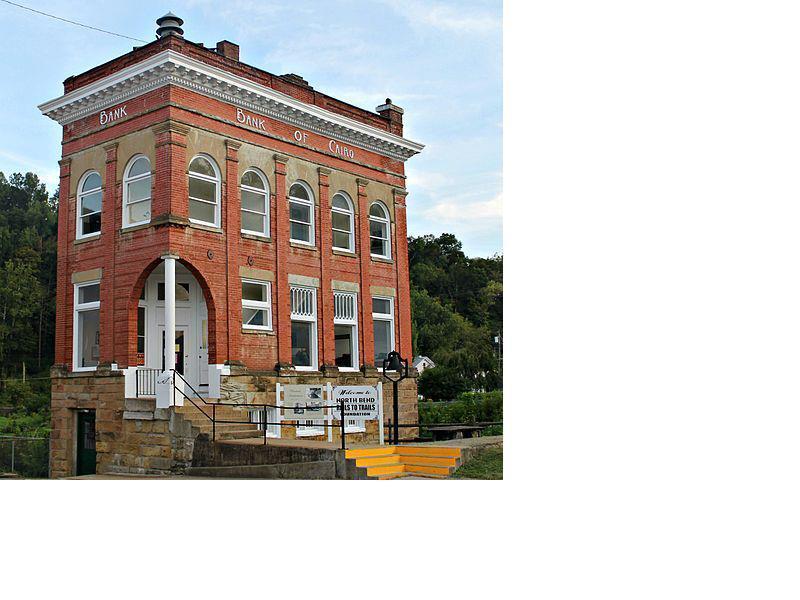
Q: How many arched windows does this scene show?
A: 7